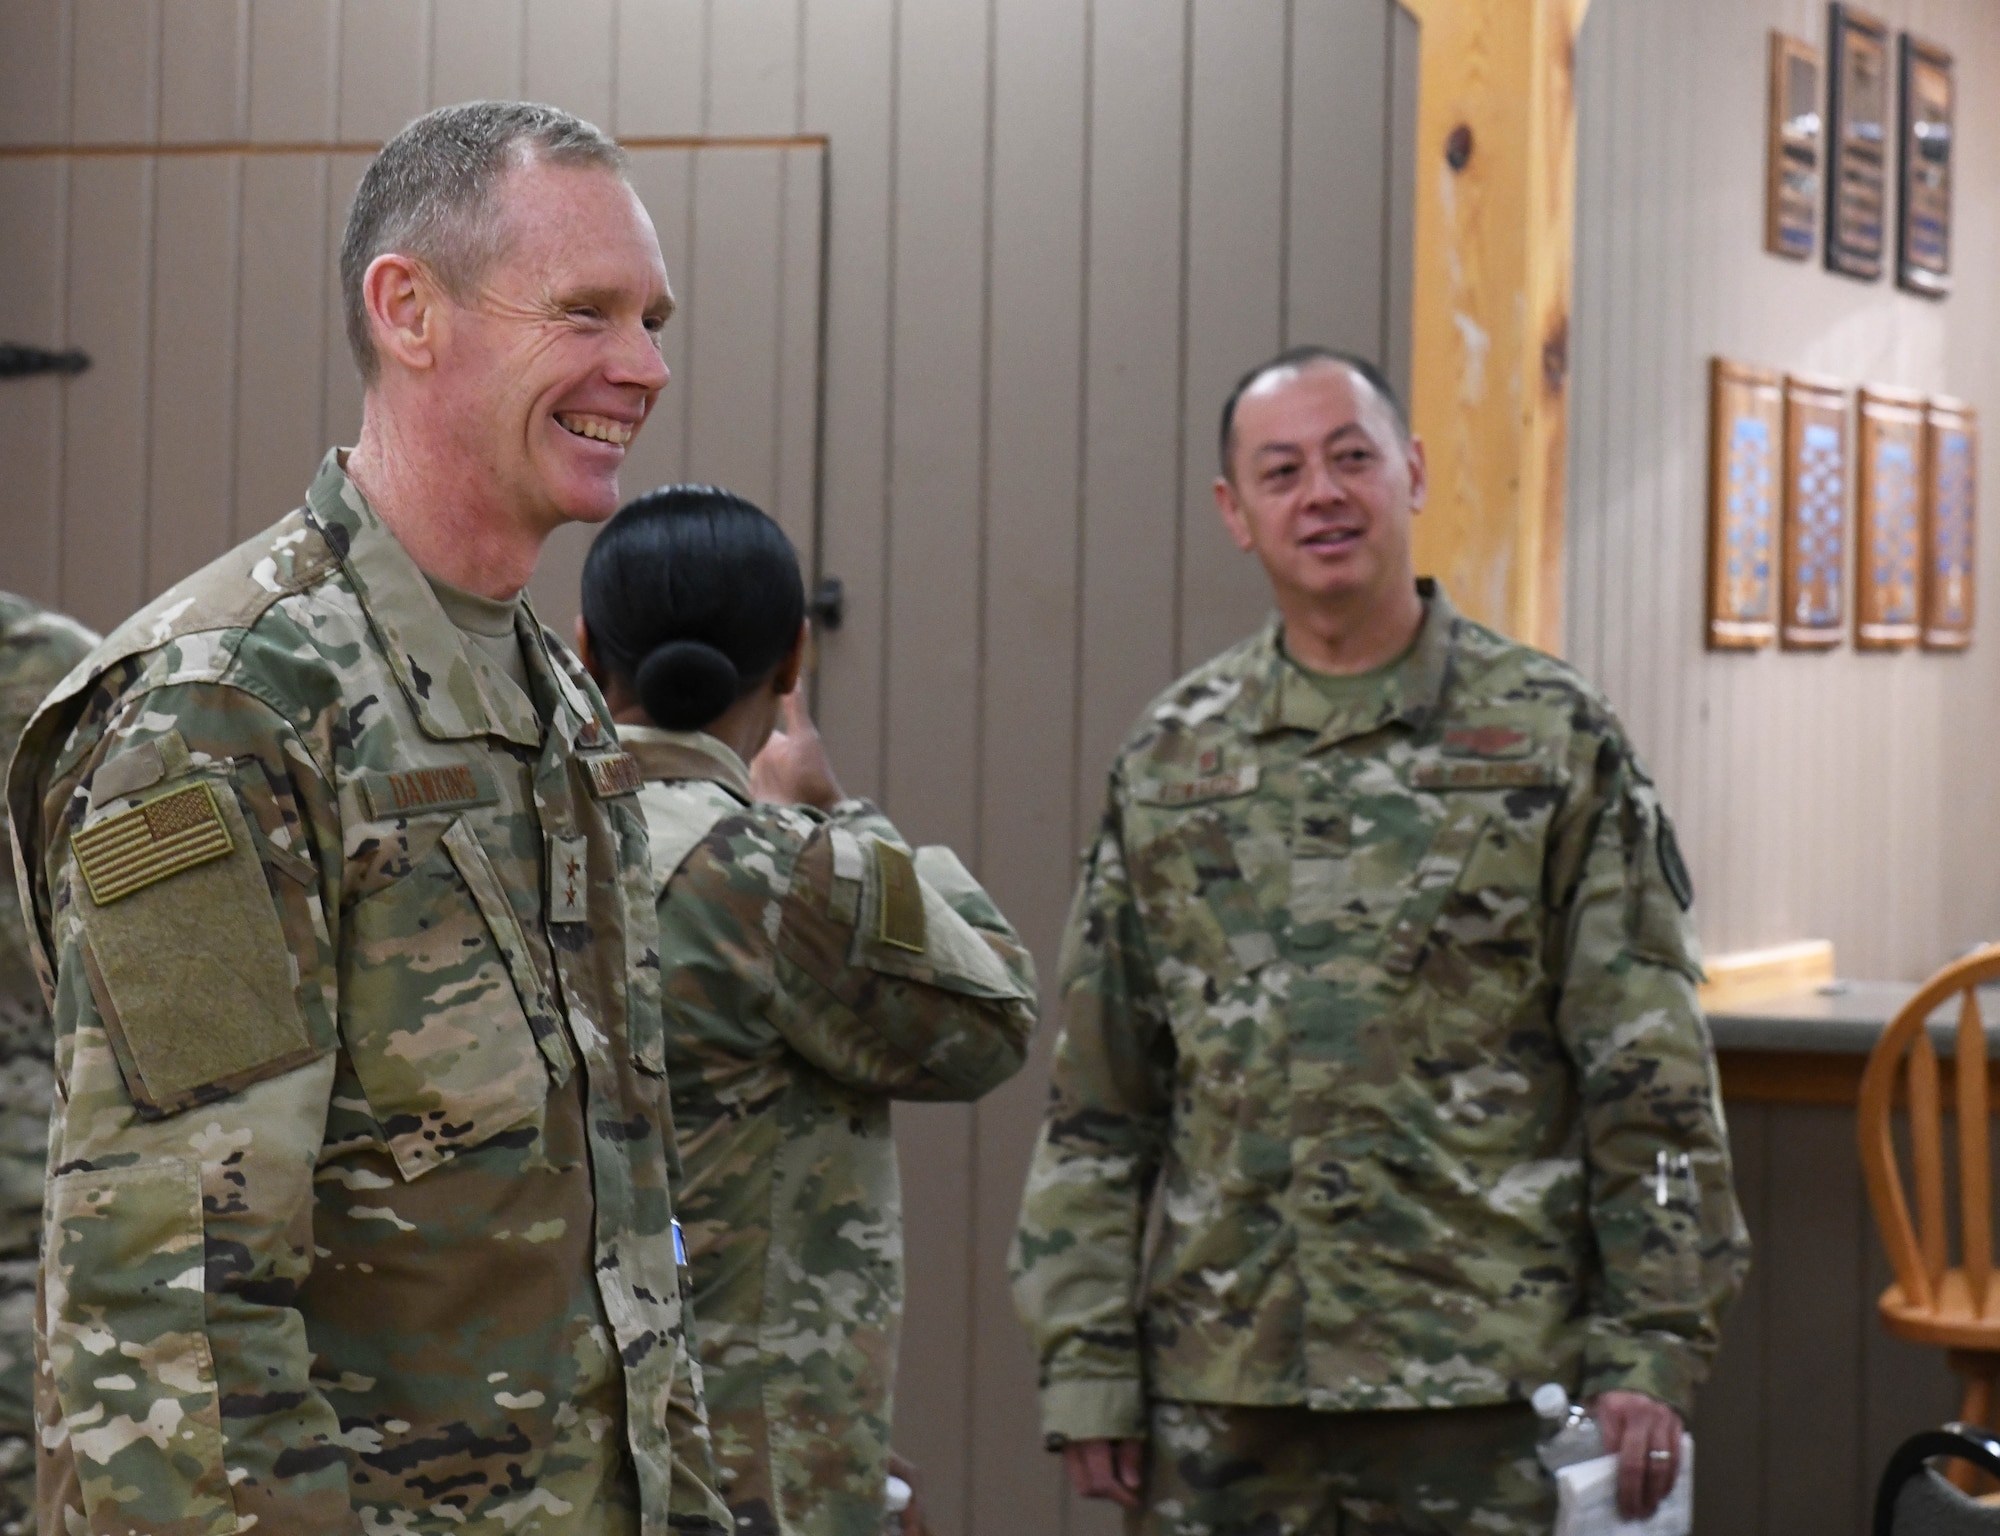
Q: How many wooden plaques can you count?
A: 7